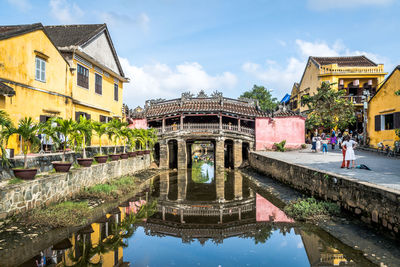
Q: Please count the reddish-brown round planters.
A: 9